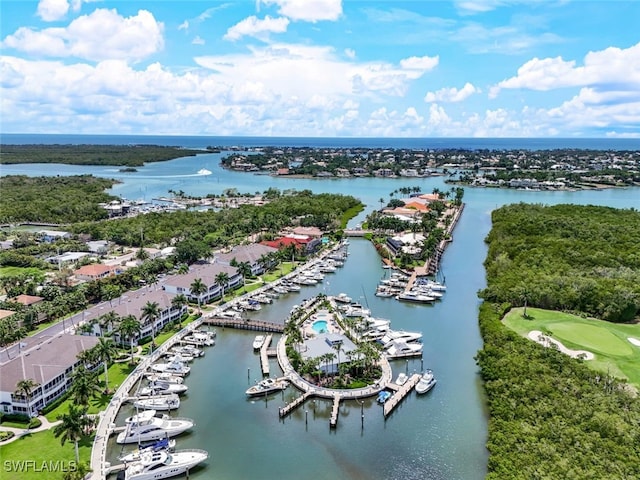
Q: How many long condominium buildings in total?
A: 4